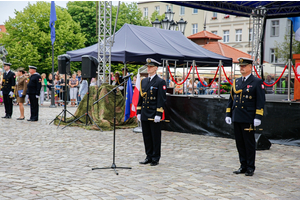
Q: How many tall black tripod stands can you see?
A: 3